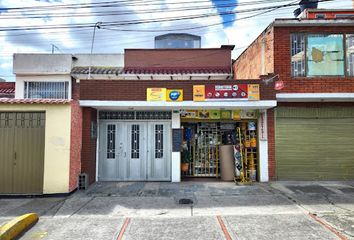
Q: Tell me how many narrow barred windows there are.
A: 3